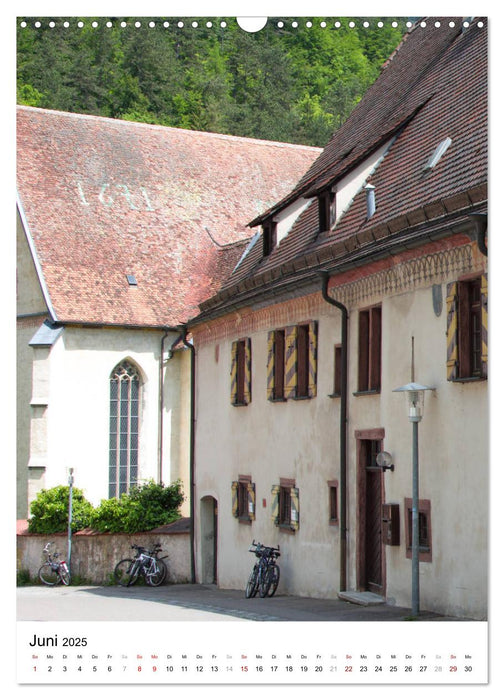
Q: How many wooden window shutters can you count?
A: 11